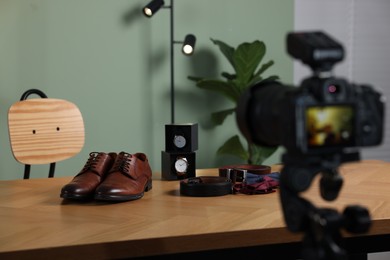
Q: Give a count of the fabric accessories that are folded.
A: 2